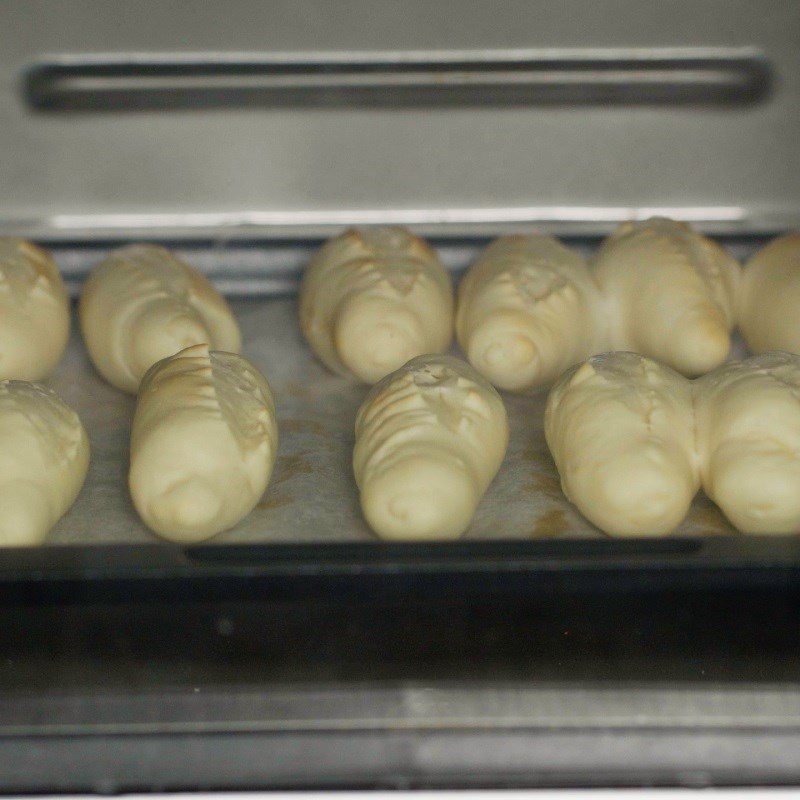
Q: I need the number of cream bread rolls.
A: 11